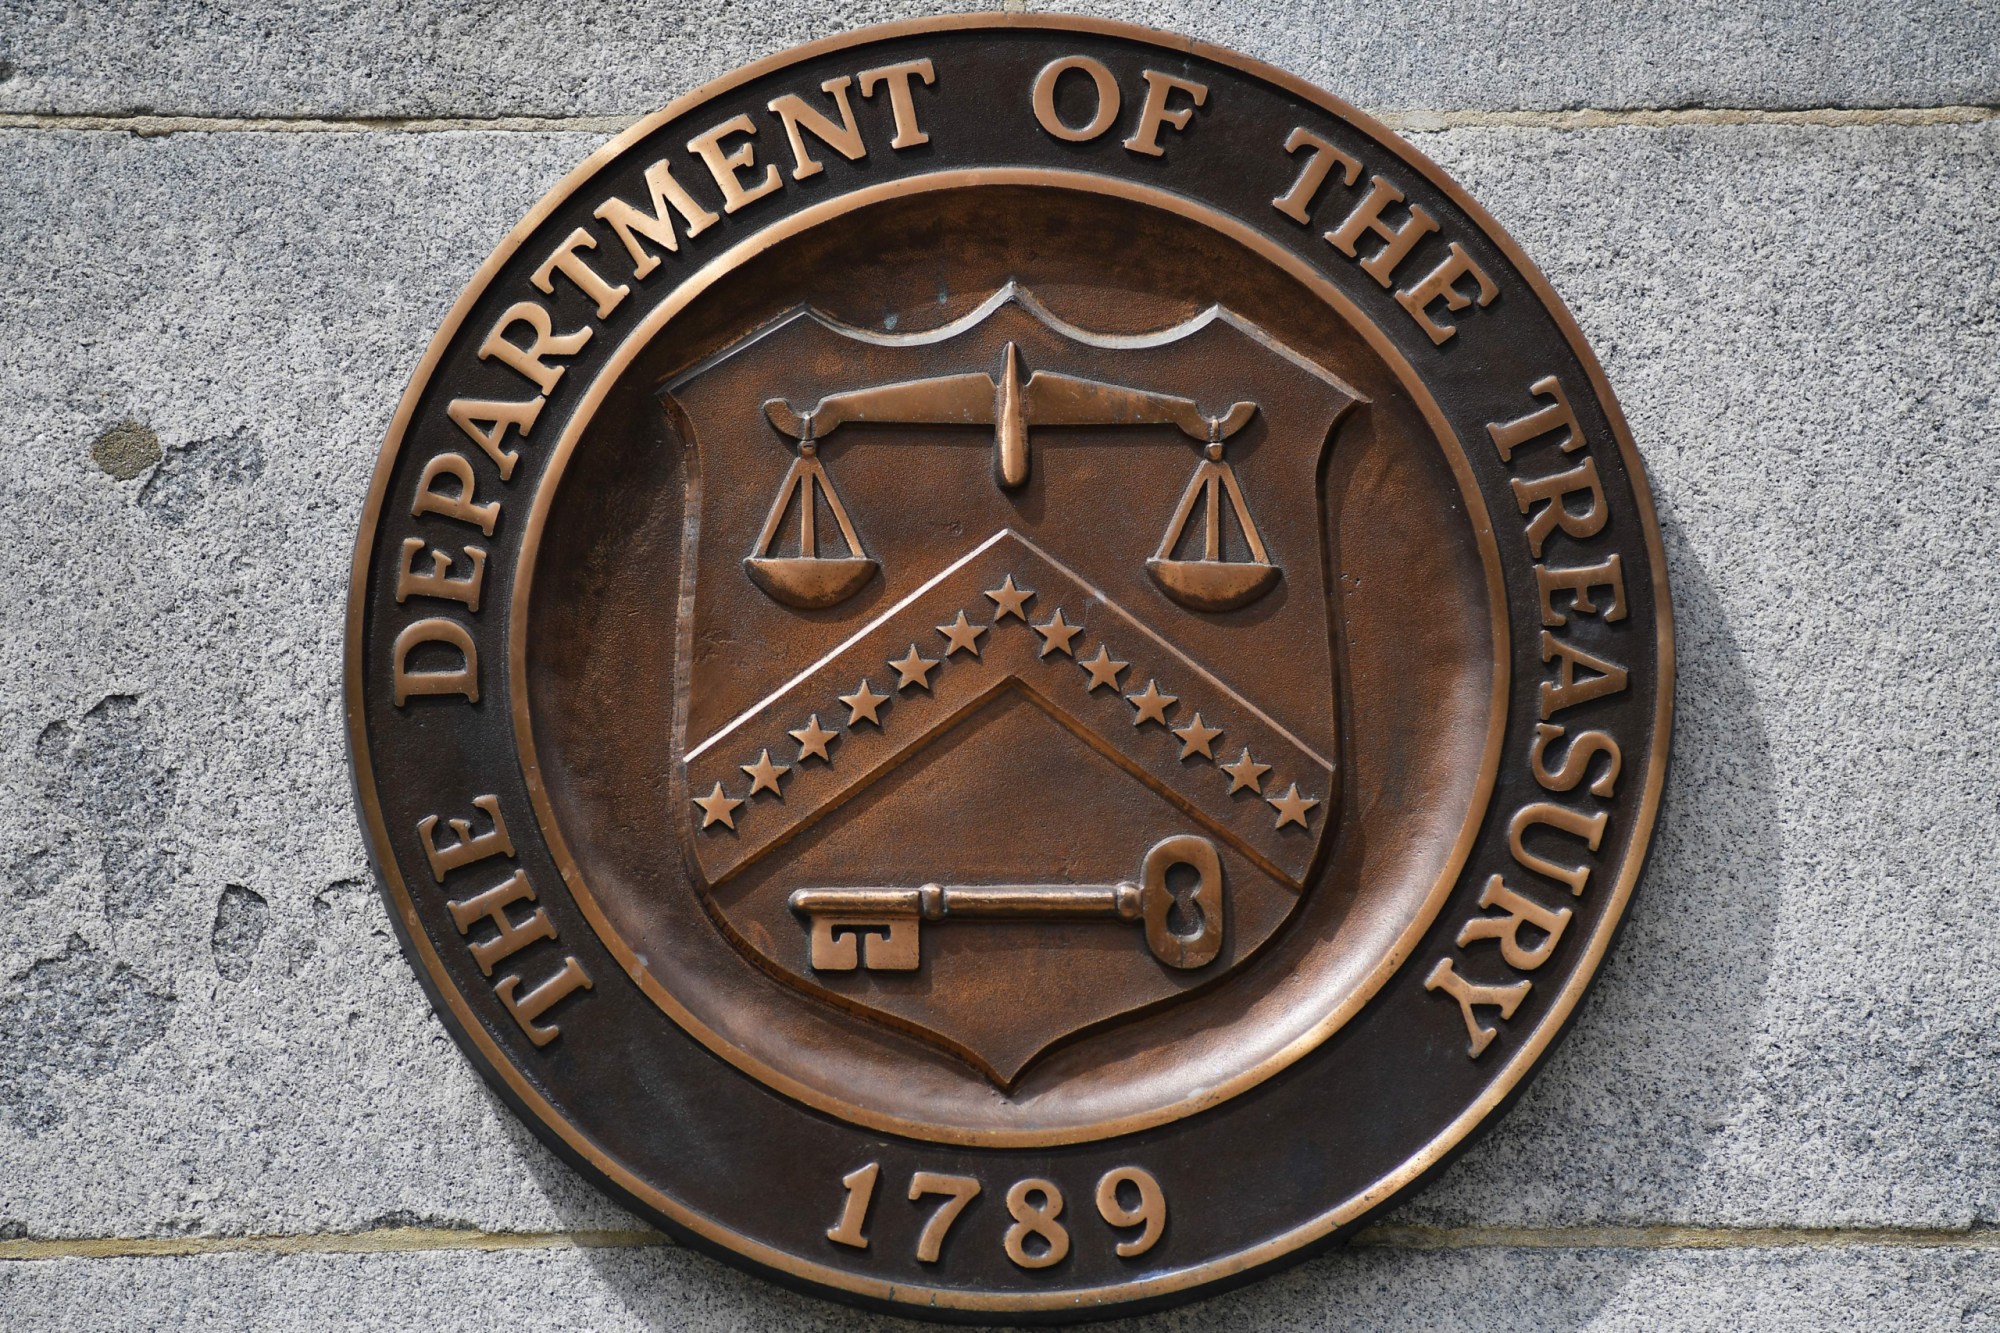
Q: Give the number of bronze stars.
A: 13